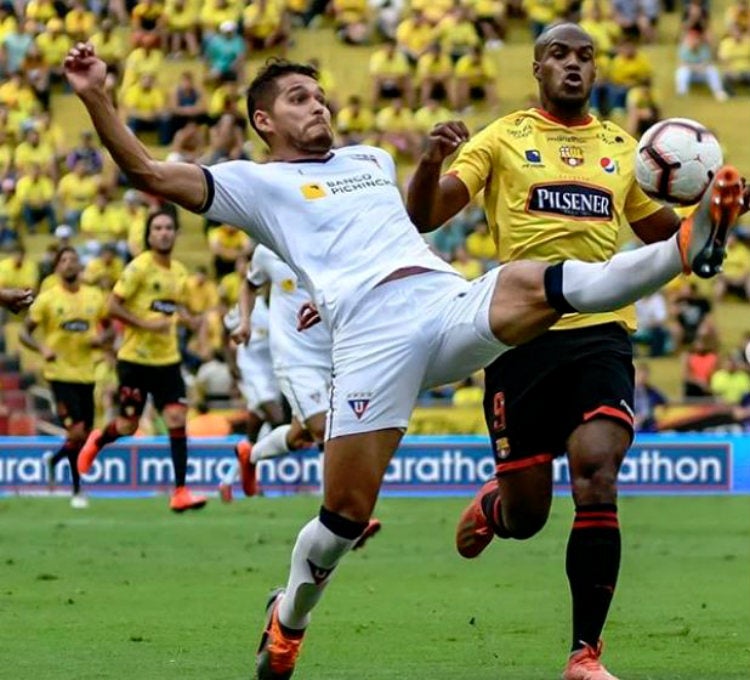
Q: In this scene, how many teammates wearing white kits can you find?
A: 3